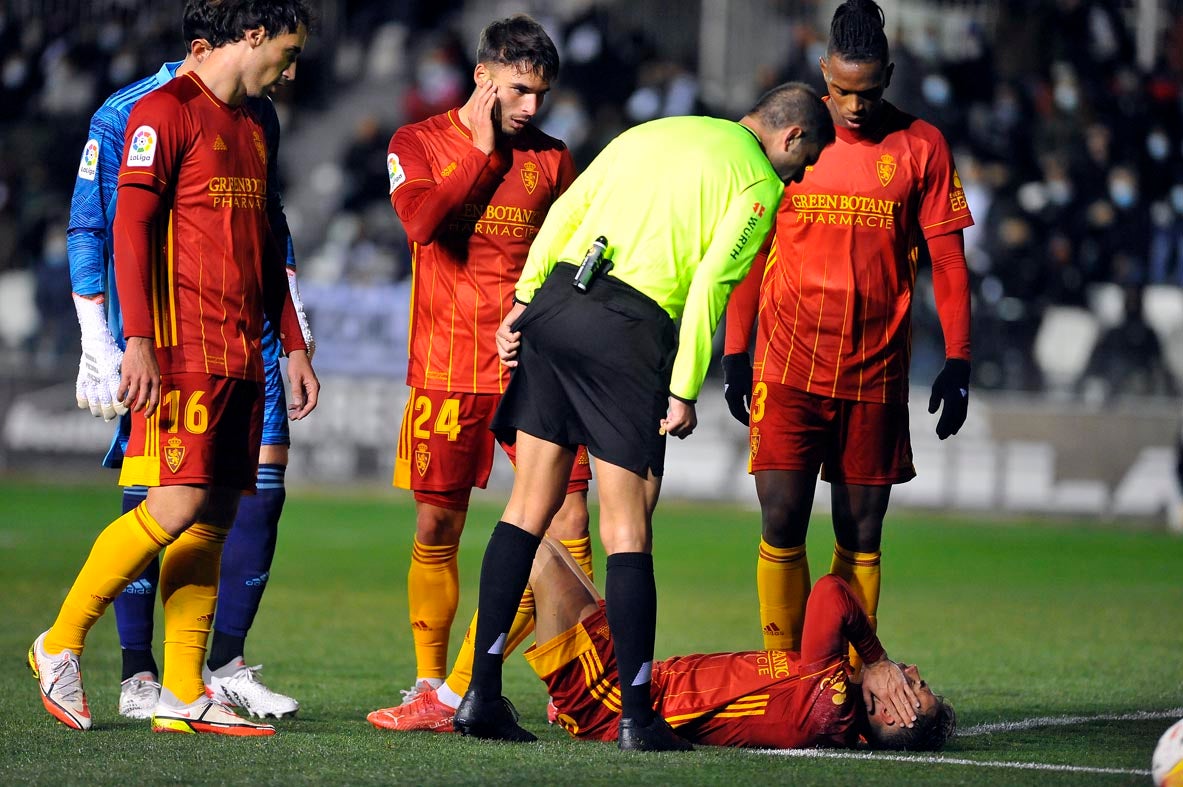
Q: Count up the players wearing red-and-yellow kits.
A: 4